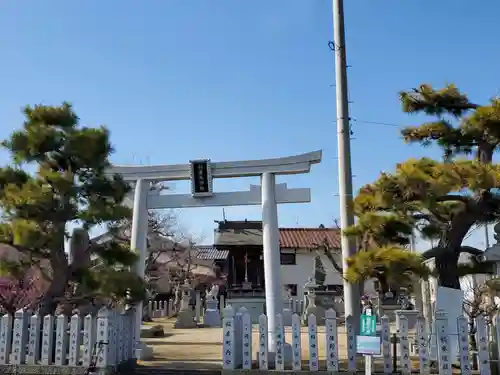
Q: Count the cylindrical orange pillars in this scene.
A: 0